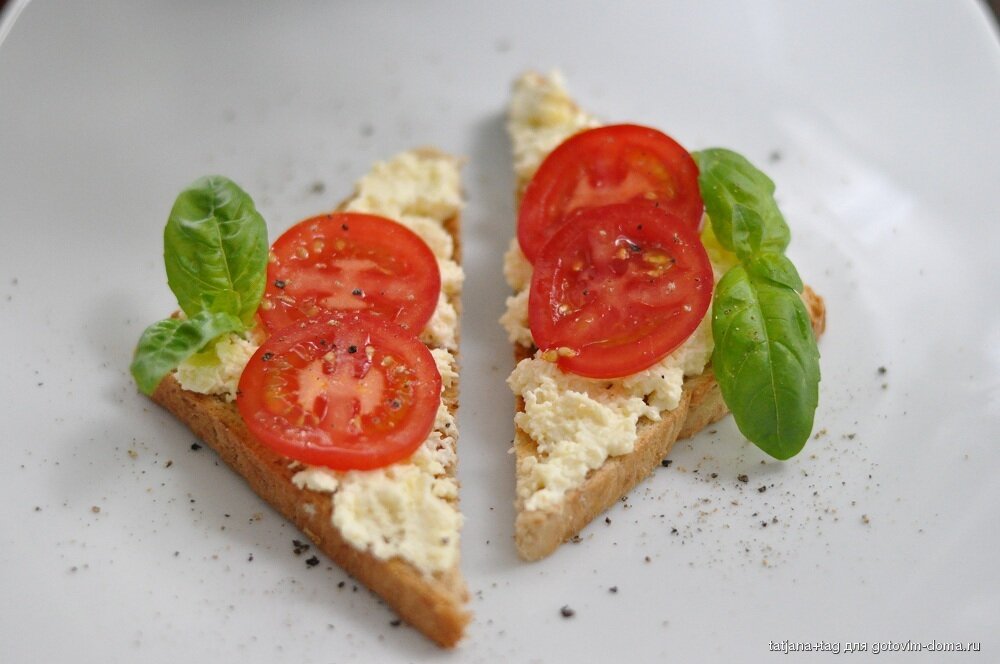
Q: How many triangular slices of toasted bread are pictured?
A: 2